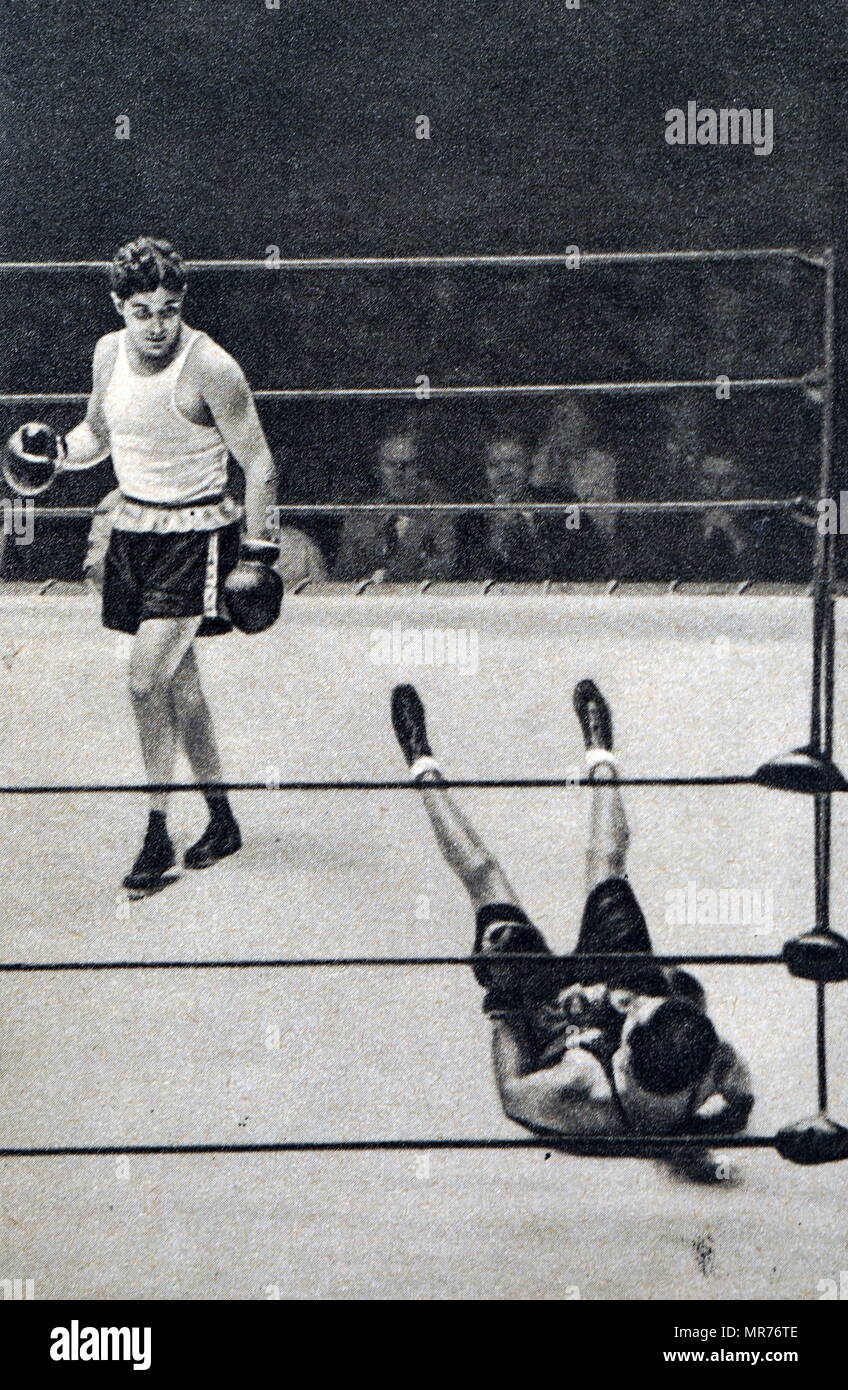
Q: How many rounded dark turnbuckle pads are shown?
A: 3